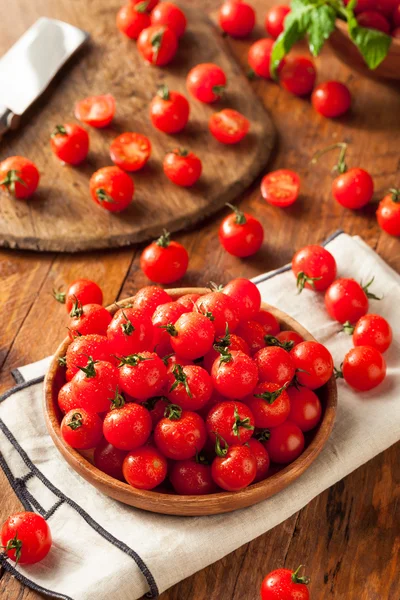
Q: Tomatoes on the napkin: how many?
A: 5